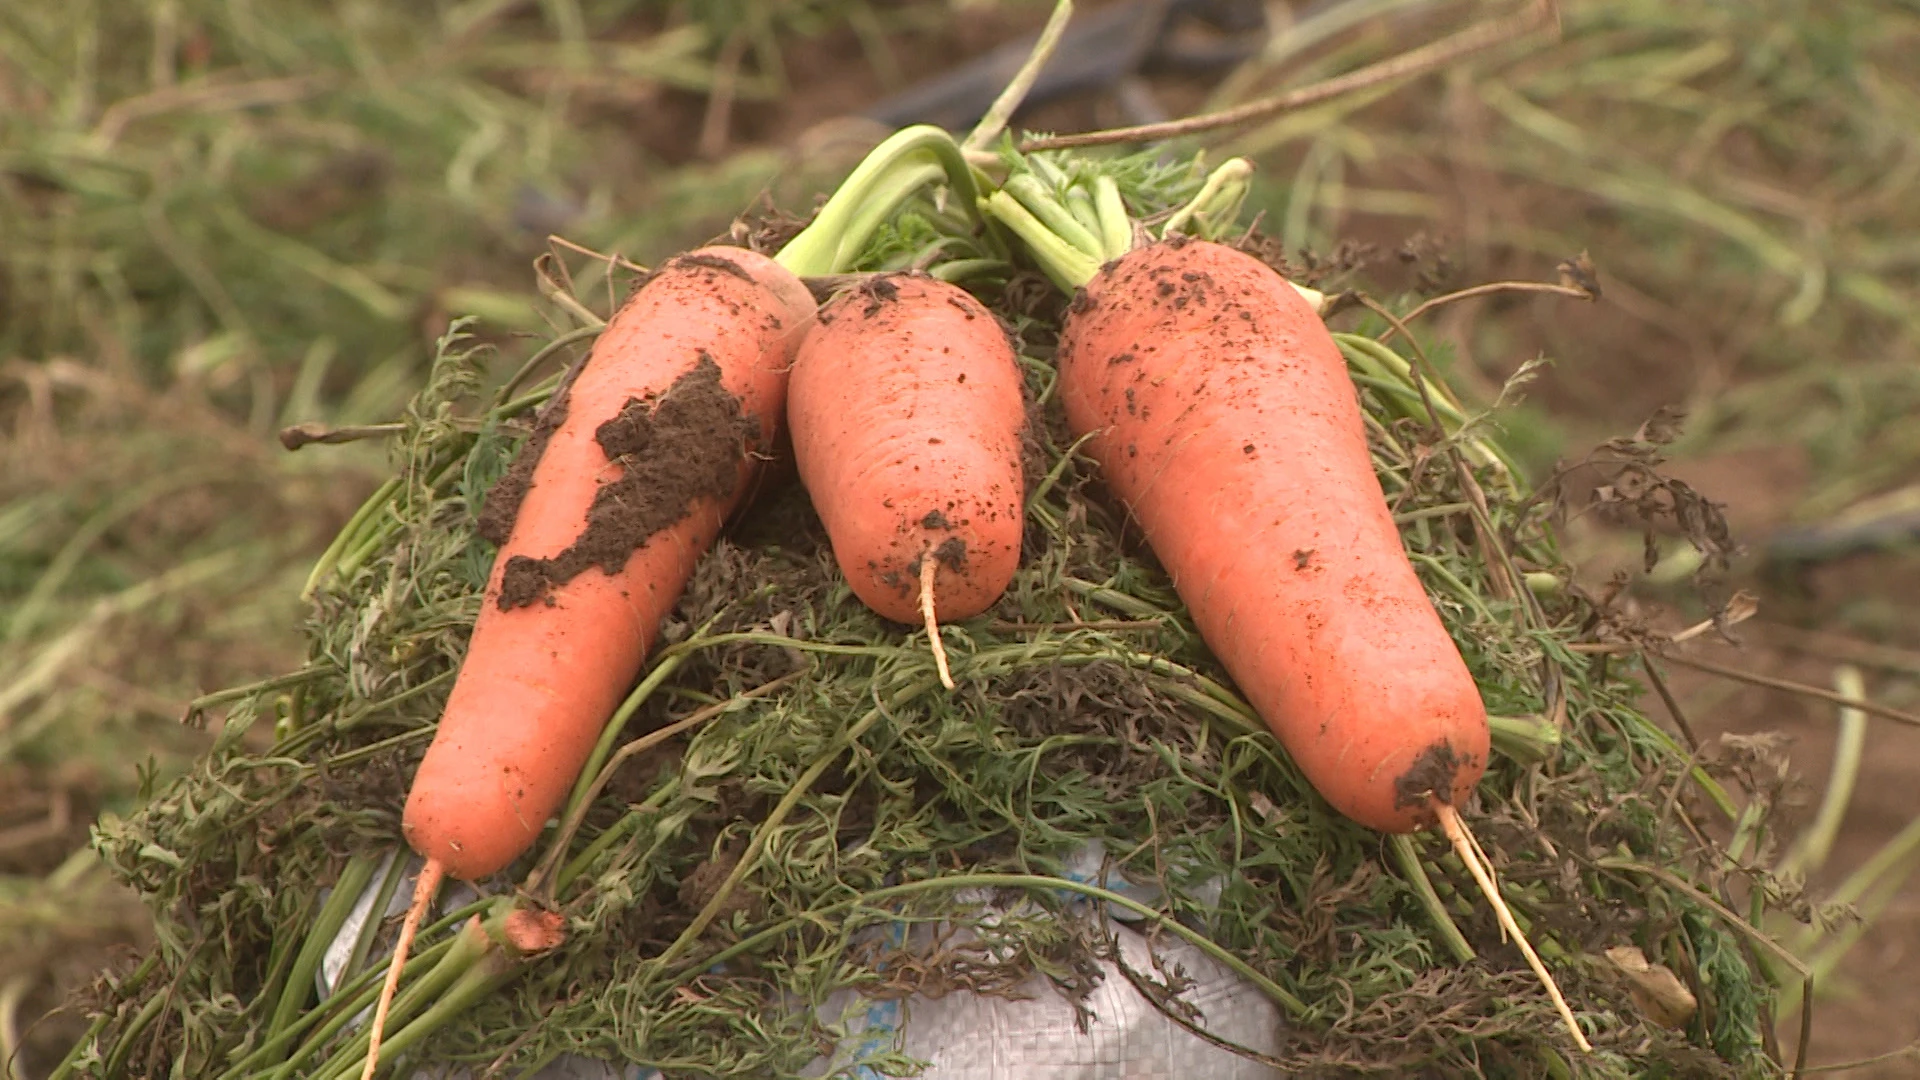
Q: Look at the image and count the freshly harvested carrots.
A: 3